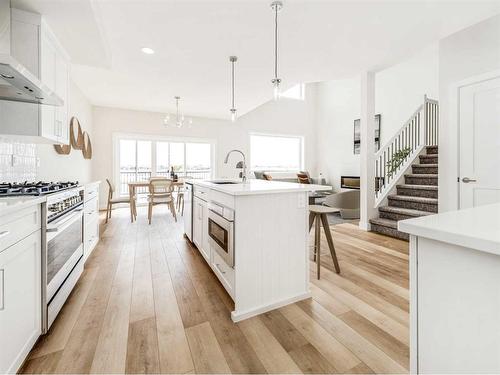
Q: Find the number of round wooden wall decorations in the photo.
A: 3